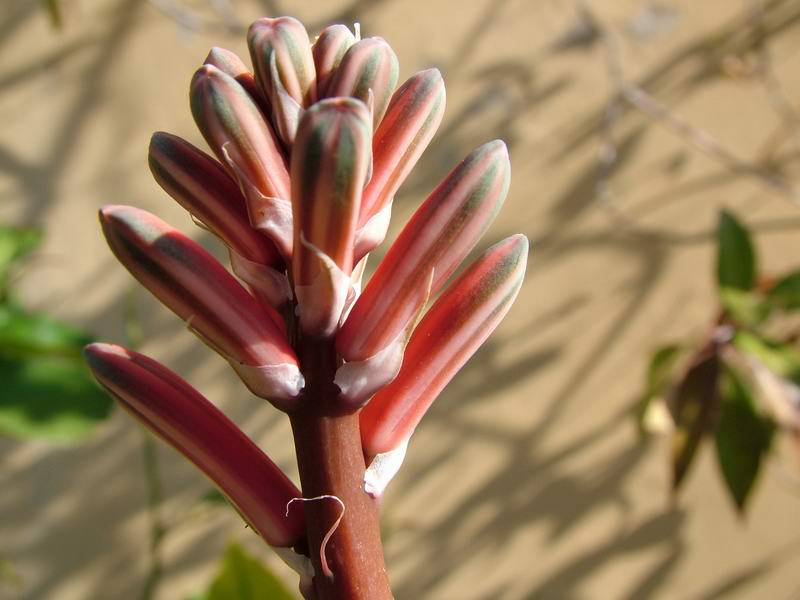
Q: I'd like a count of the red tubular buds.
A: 12